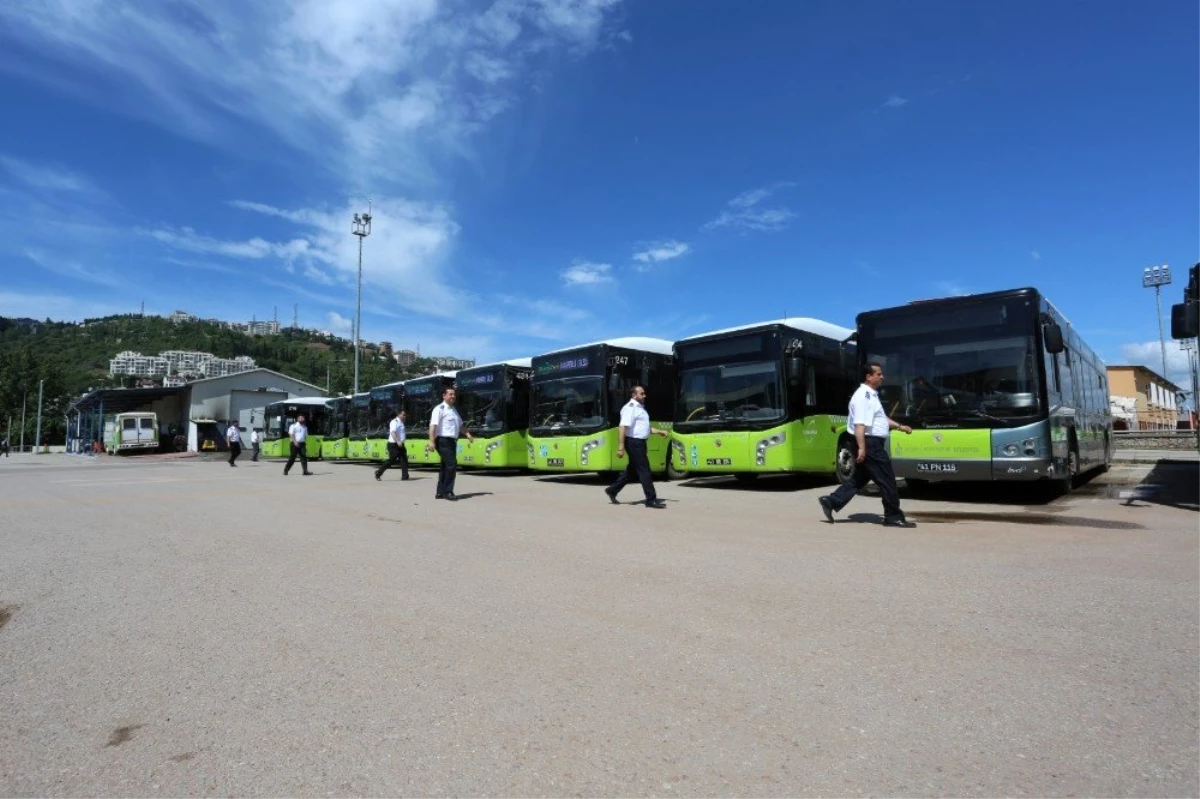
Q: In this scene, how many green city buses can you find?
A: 9